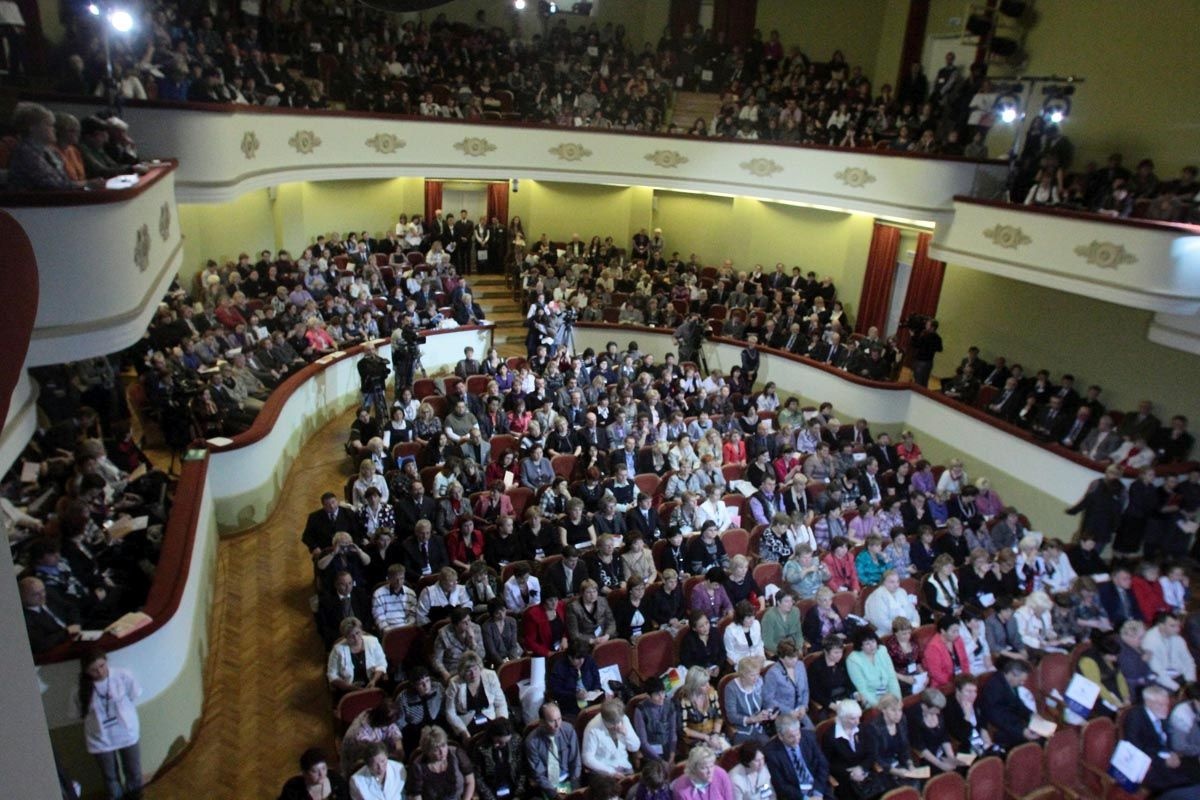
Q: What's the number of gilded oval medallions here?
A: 12